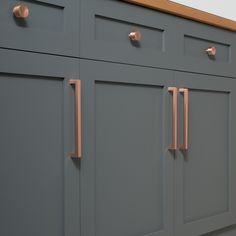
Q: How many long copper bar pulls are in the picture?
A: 3